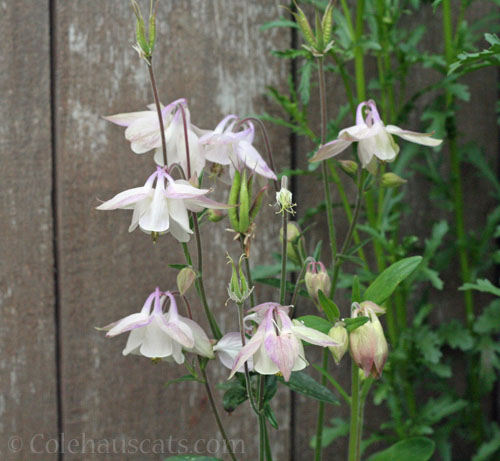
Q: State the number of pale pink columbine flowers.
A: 6